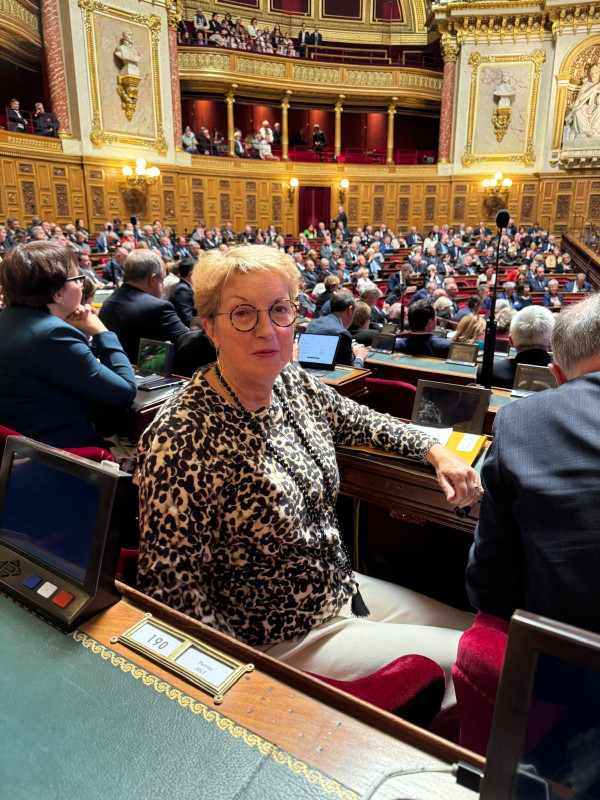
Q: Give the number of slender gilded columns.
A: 4